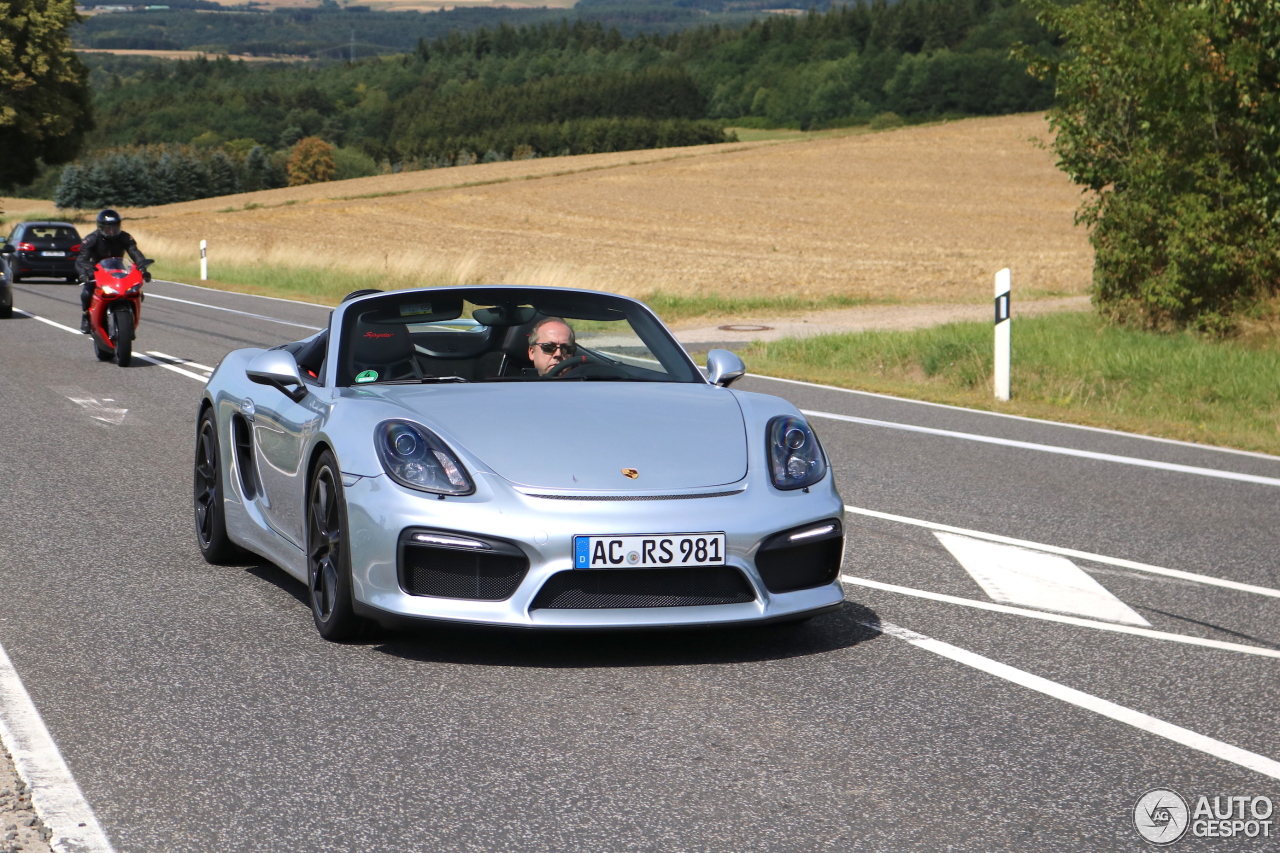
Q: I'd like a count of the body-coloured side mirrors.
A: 2